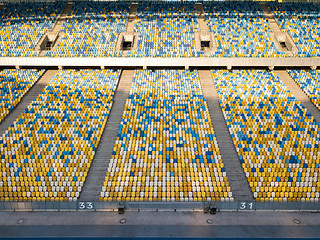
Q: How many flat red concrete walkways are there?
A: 0